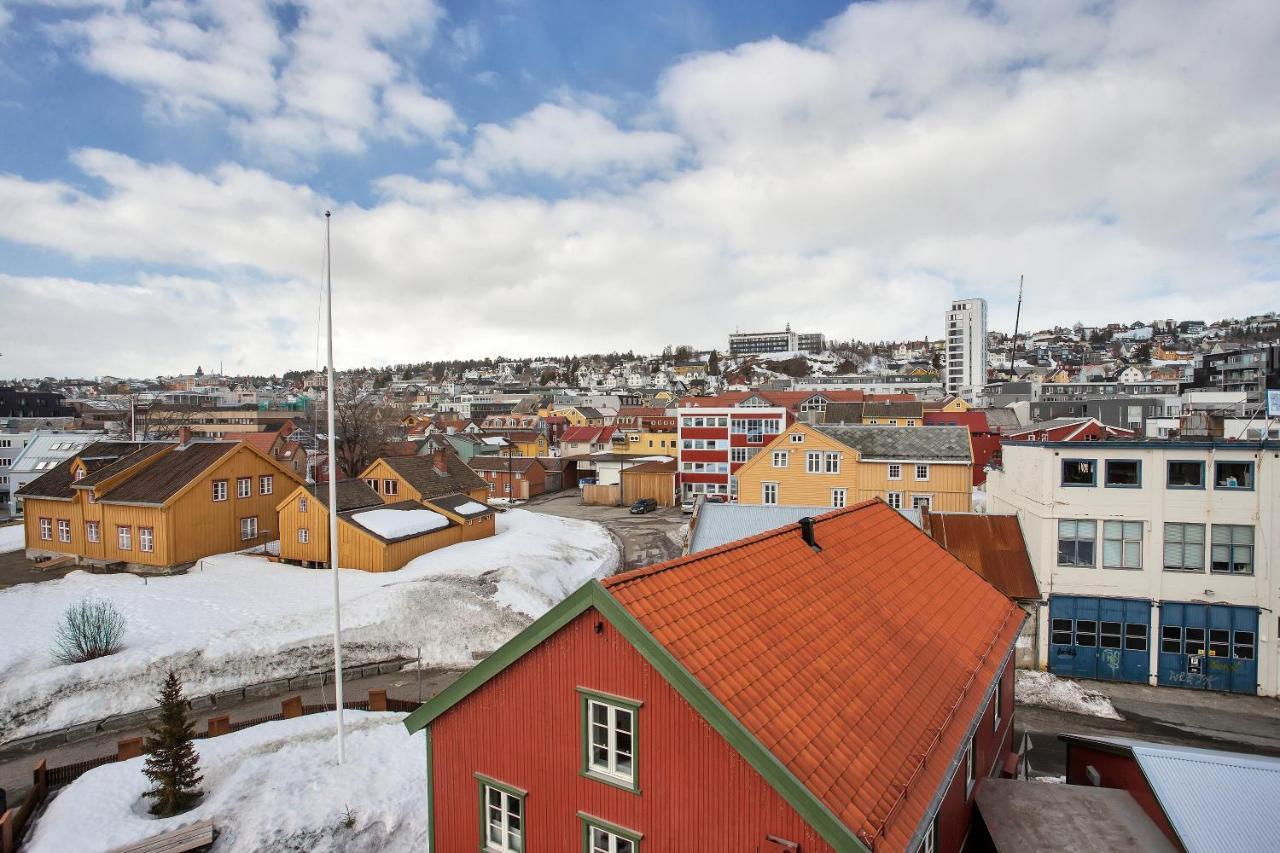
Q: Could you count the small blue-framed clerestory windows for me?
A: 4